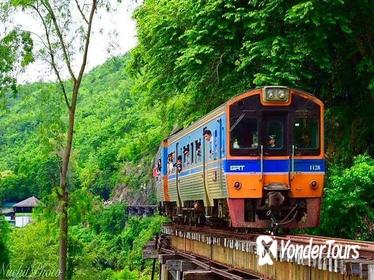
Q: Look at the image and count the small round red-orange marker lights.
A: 2